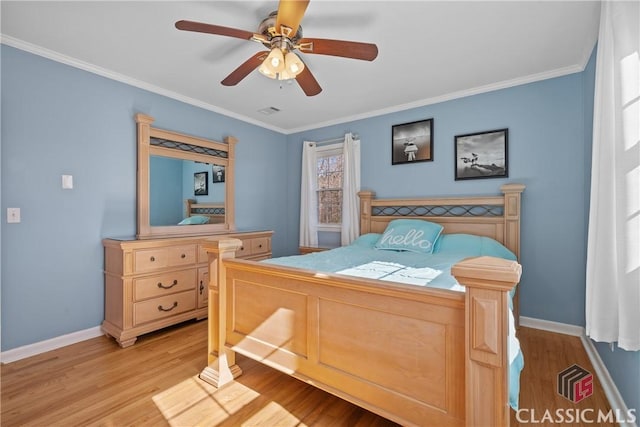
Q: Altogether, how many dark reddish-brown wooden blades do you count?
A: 4